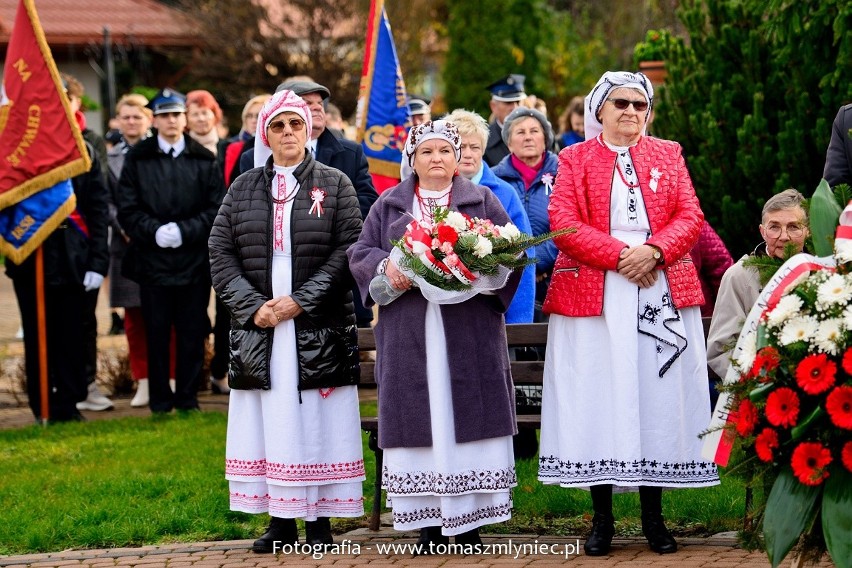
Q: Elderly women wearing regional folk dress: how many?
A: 3